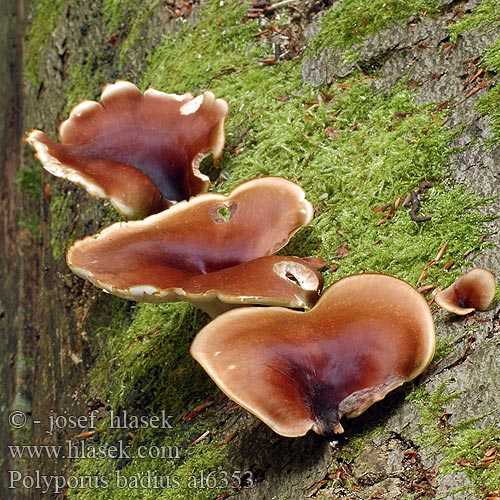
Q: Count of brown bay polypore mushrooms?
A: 4